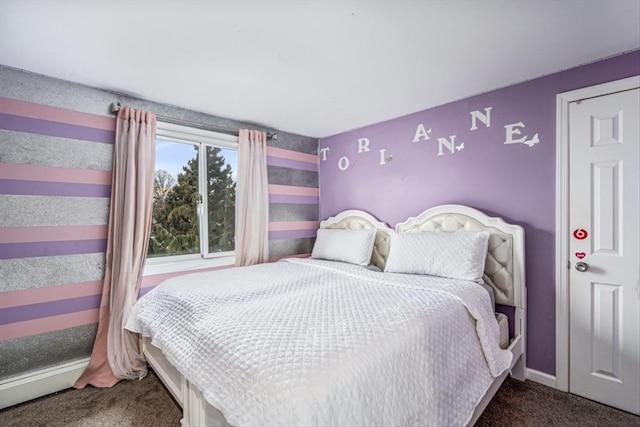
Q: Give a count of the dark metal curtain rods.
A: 1